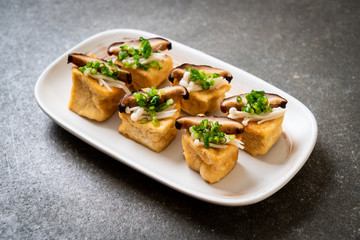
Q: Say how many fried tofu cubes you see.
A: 6